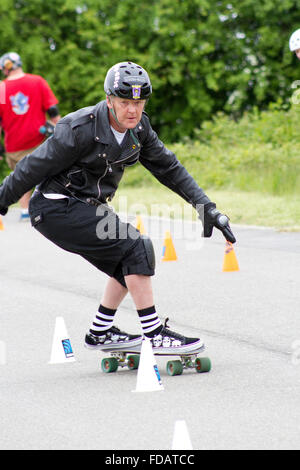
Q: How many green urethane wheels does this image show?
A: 4